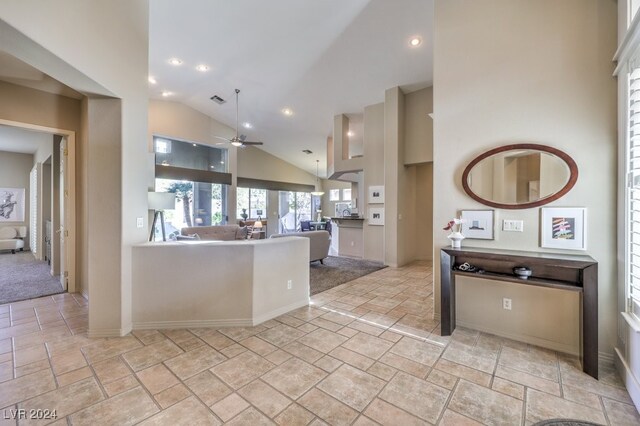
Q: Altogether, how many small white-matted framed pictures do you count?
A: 4